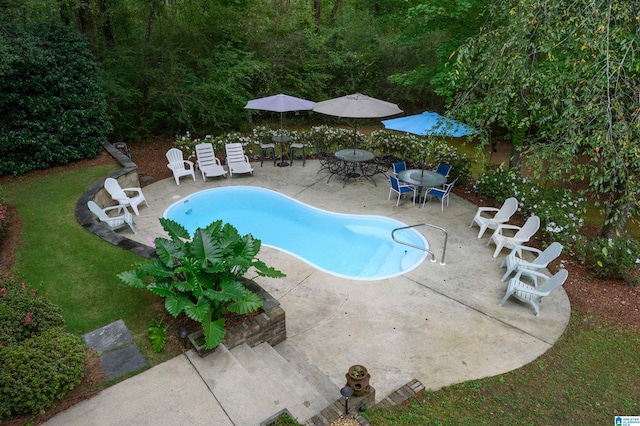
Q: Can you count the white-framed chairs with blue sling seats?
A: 4